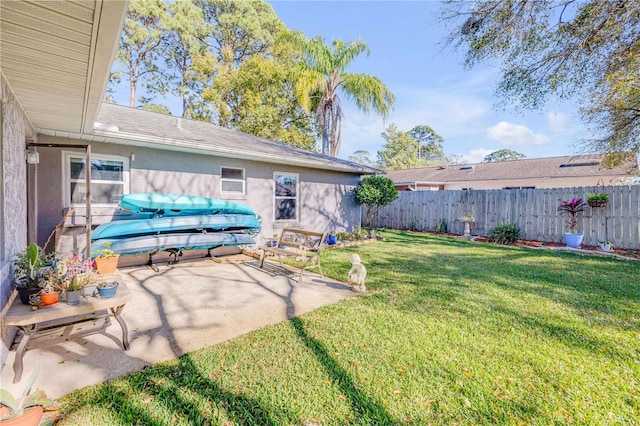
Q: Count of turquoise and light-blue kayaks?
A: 3